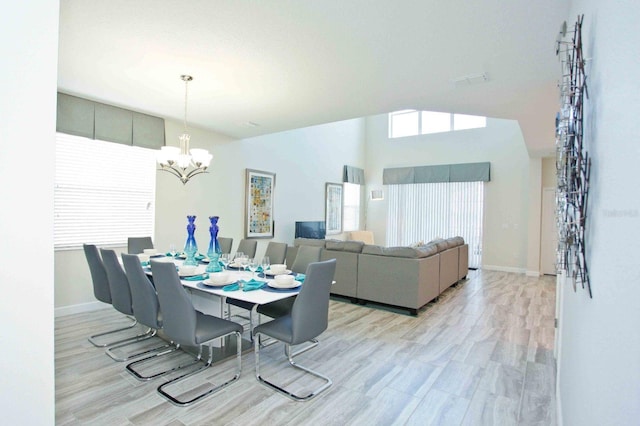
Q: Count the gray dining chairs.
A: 10